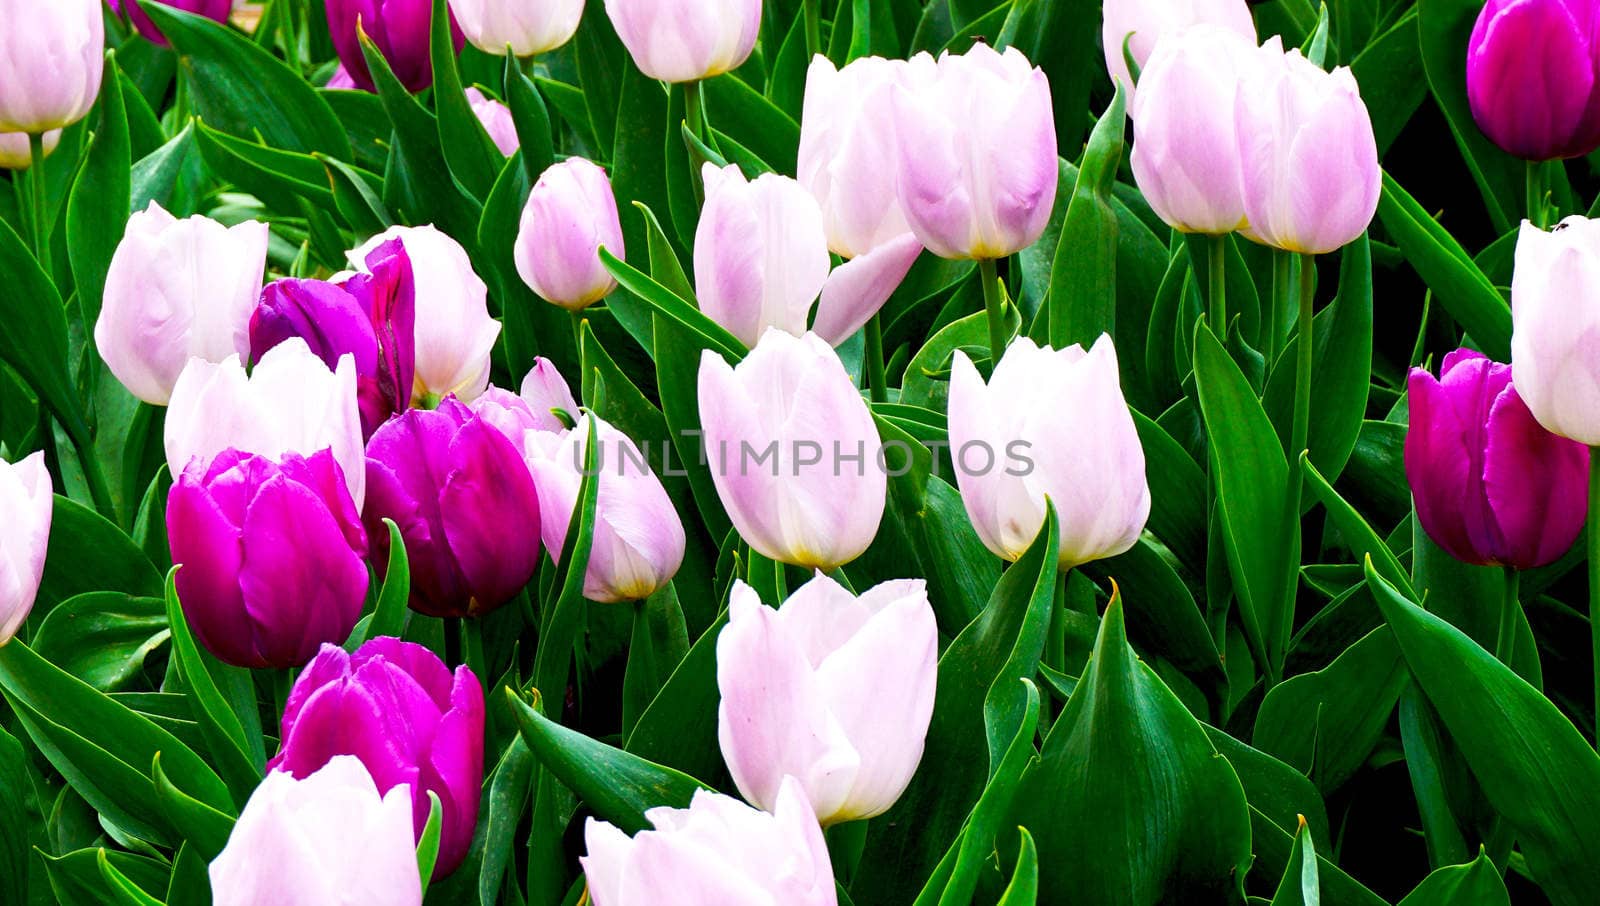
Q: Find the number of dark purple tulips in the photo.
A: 8